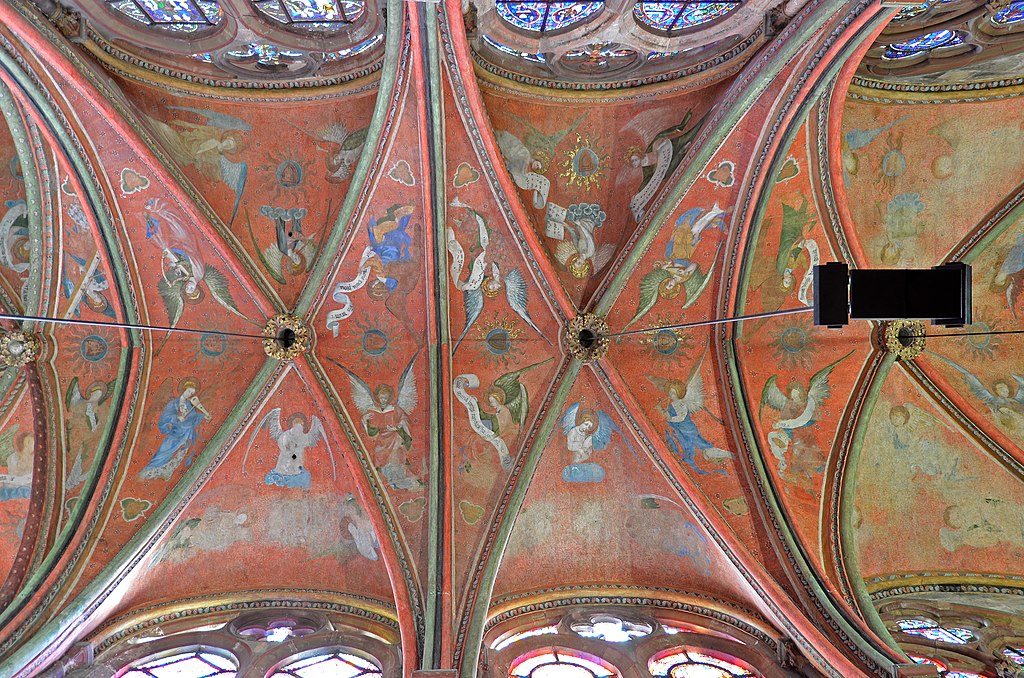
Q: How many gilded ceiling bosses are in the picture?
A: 4